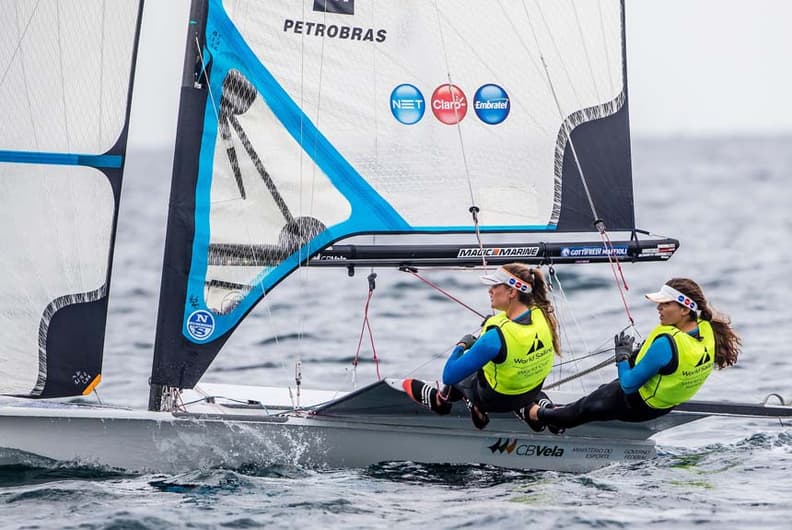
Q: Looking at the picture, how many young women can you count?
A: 2